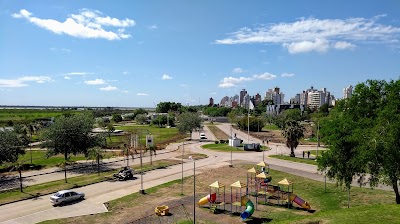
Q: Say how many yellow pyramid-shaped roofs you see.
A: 6